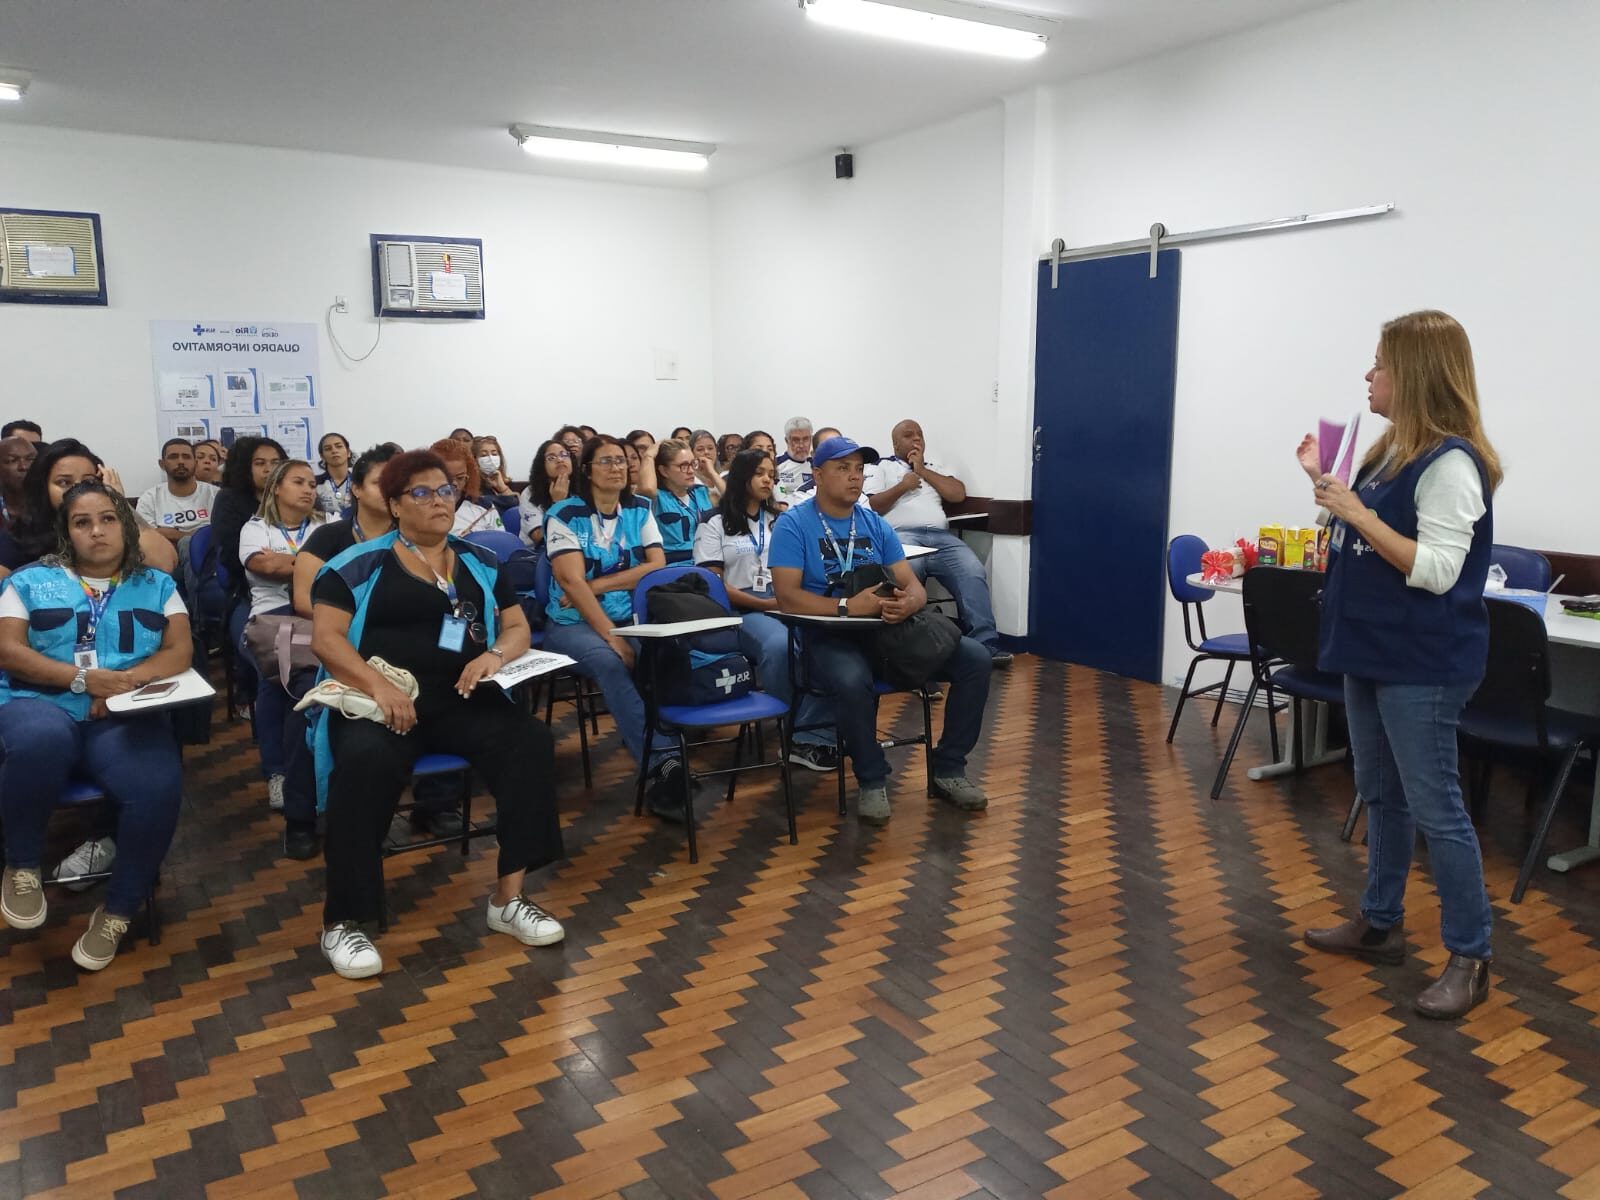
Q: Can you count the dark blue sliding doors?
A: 1